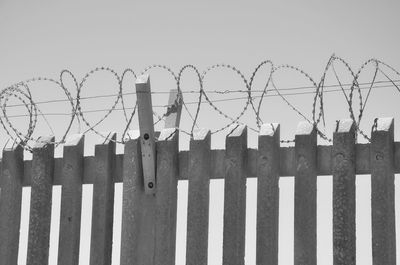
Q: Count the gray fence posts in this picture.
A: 12